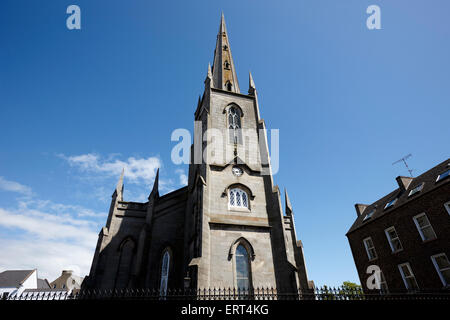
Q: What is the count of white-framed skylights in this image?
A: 4